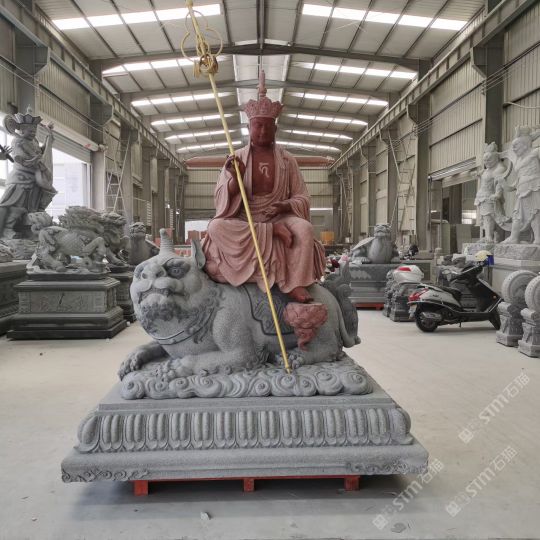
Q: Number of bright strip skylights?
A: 12